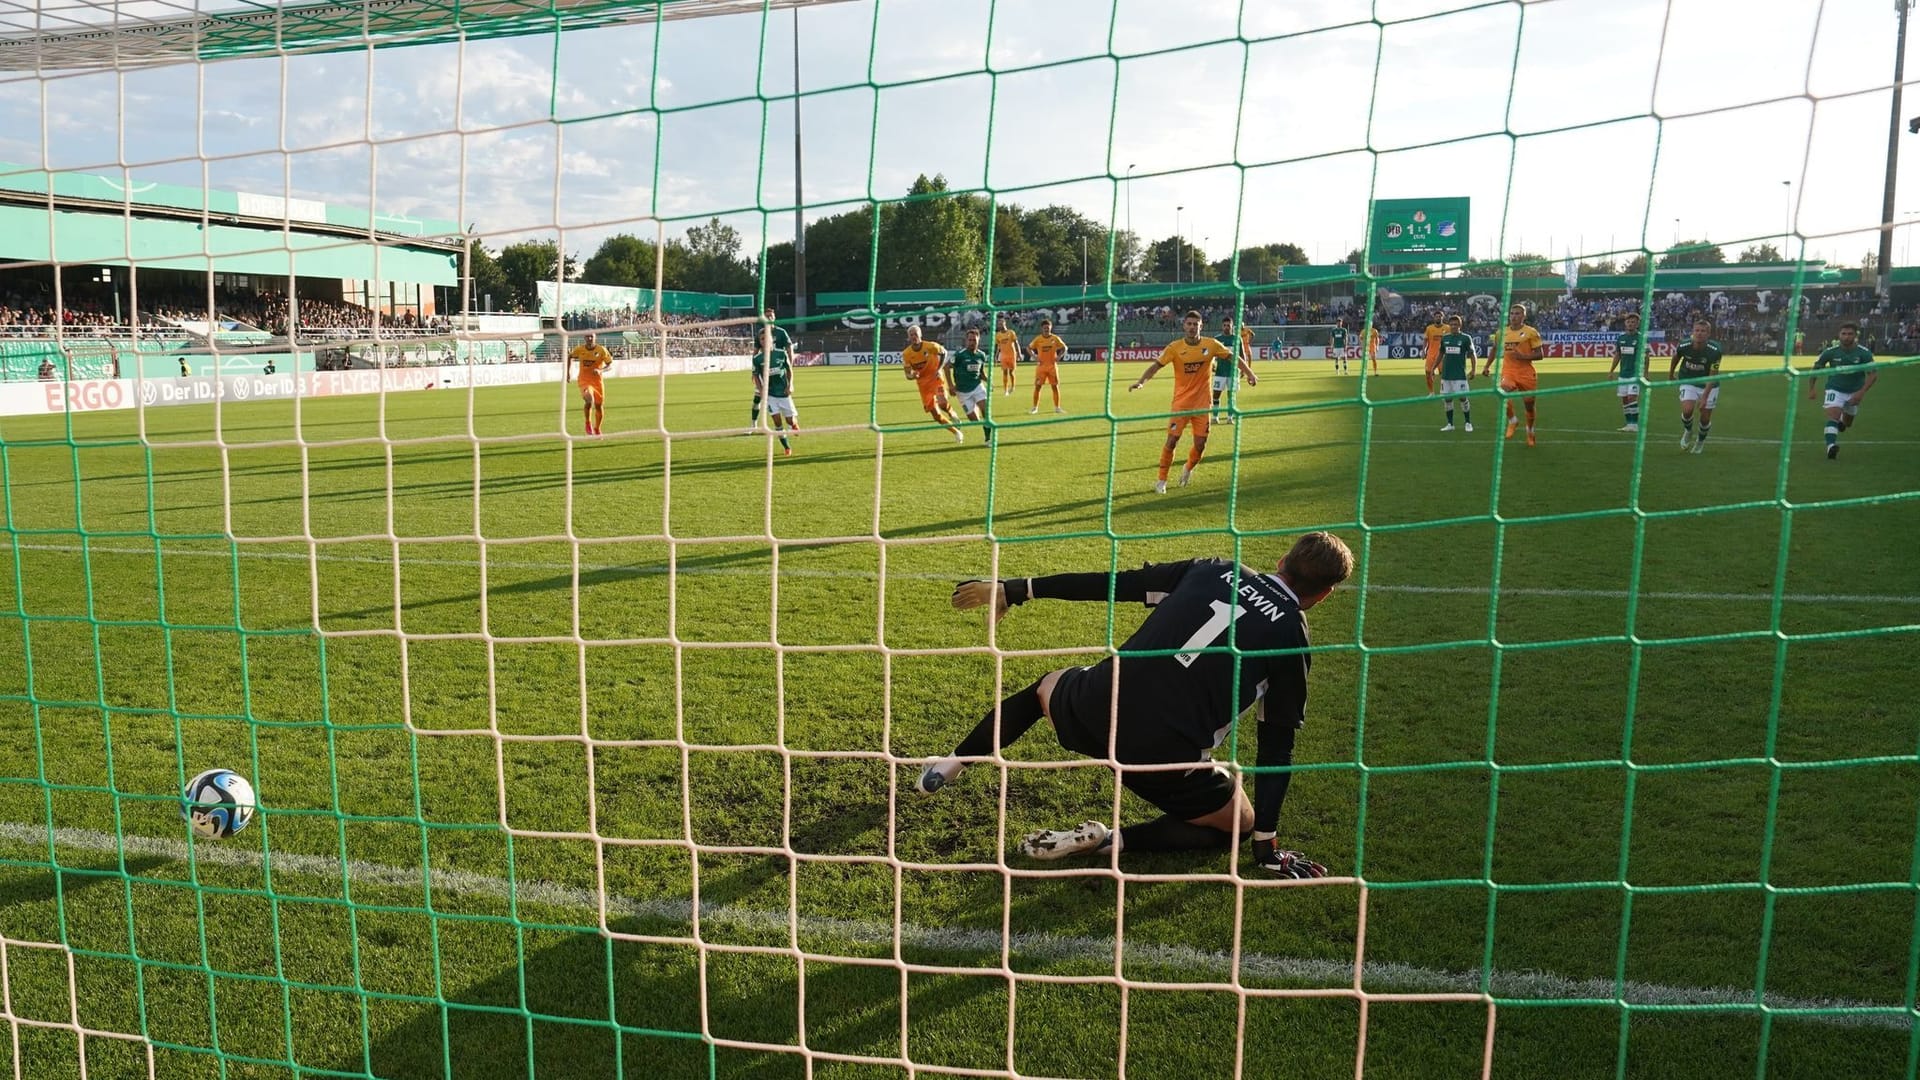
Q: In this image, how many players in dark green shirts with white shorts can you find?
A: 9